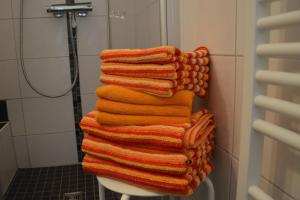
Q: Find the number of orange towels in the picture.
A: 3